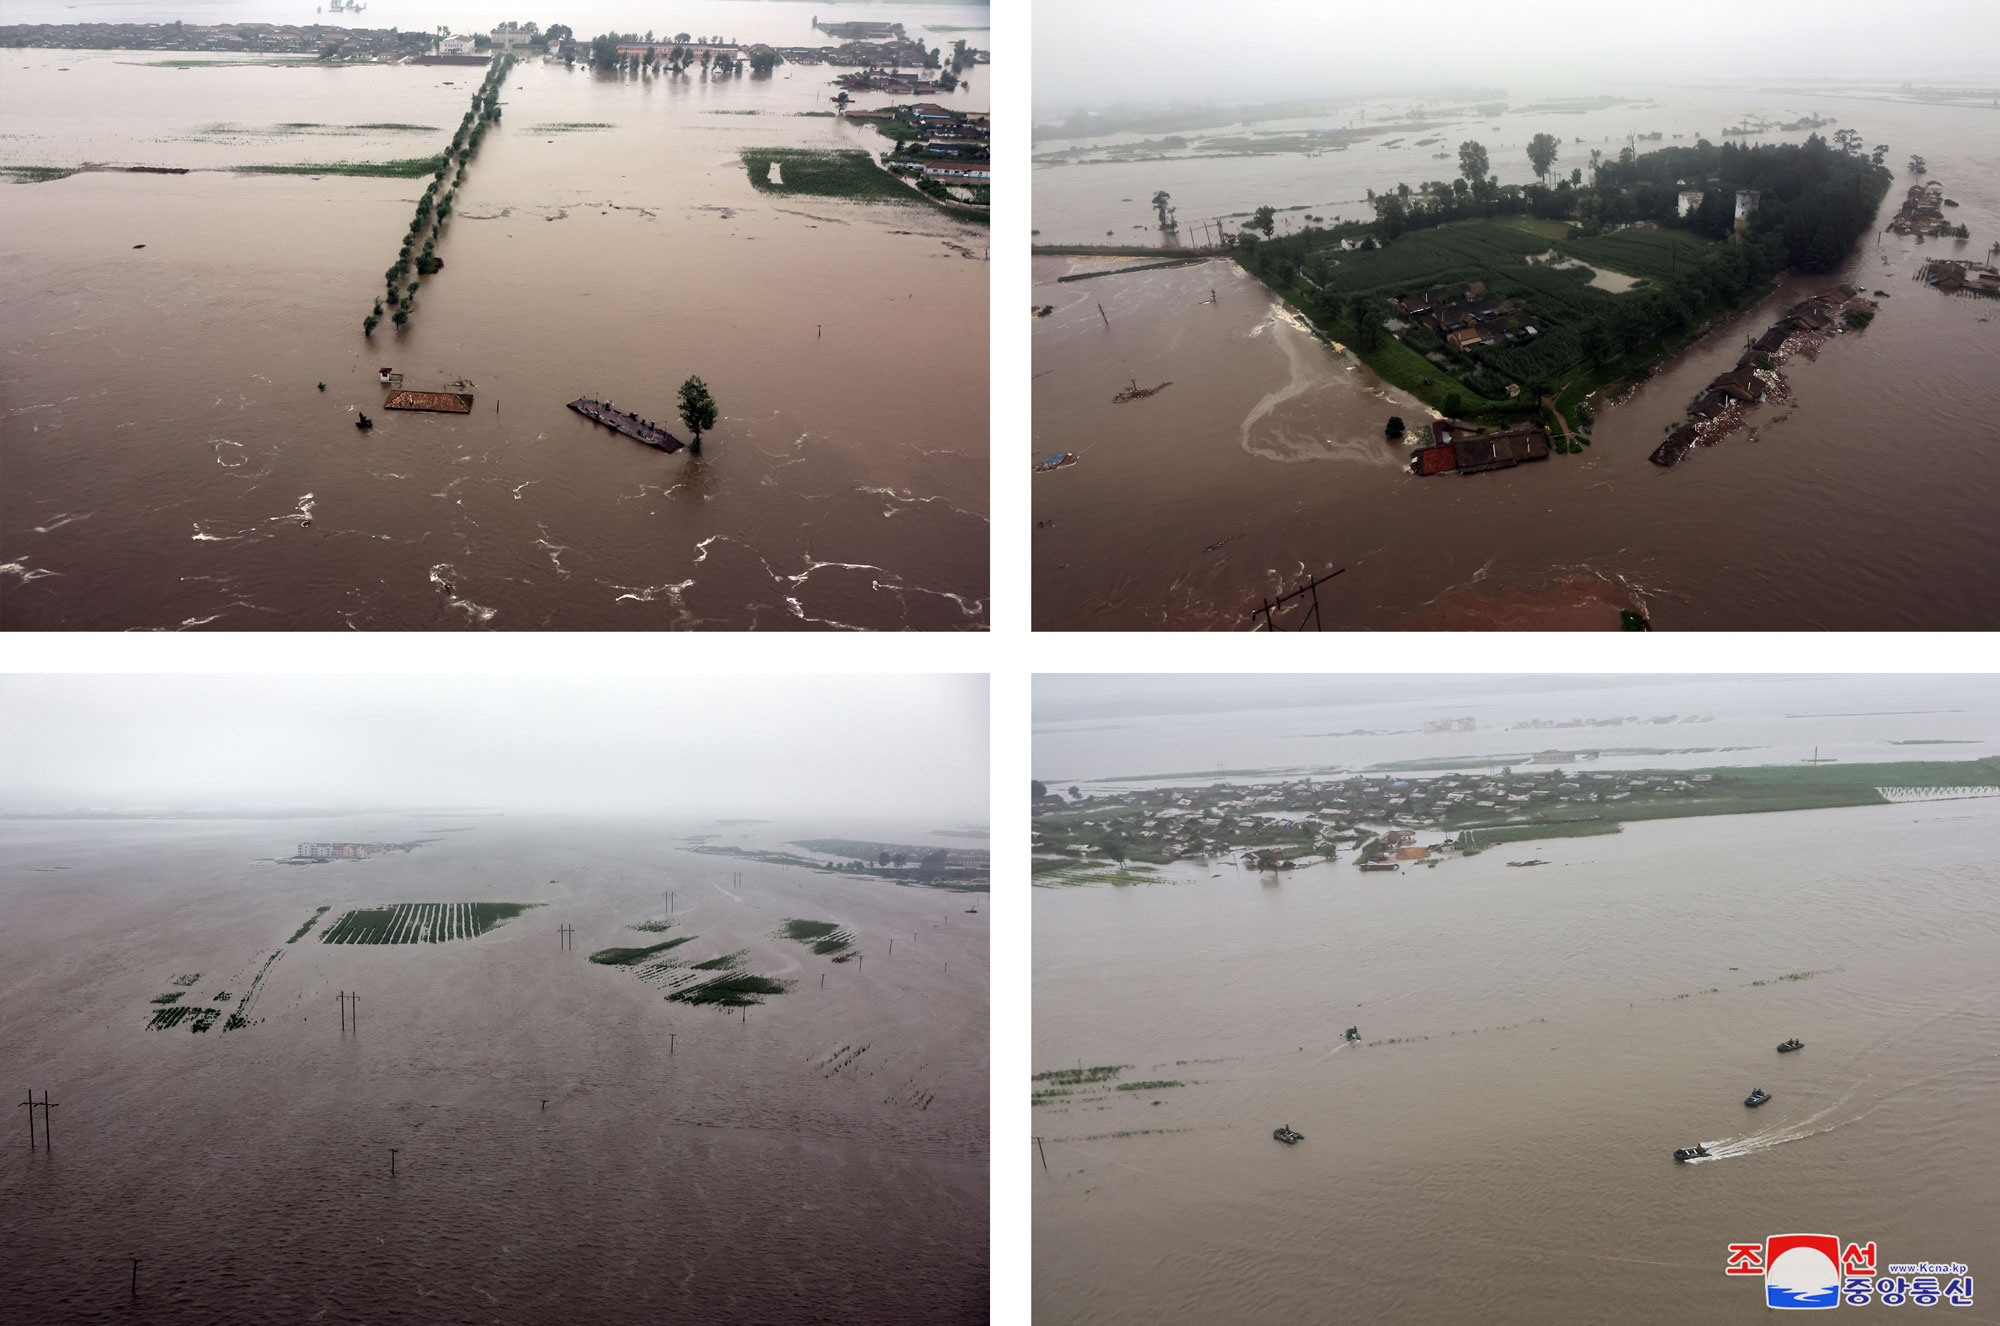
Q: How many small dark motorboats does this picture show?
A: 5